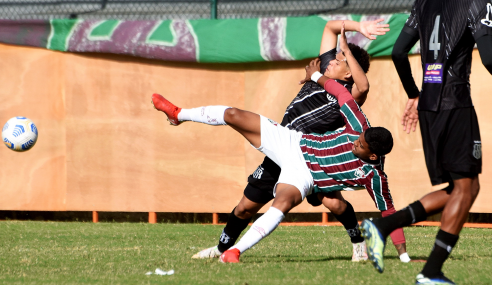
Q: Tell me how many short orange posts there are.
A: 4